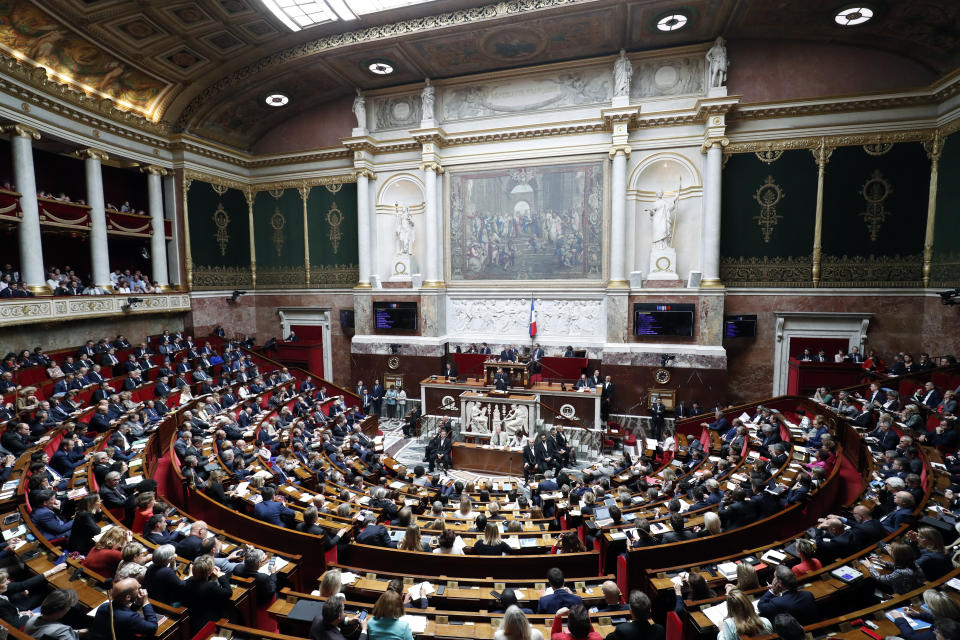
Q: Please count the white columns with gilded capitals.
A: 7